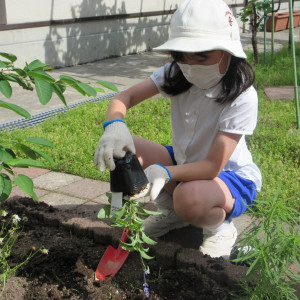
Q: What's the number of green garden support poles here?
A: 3